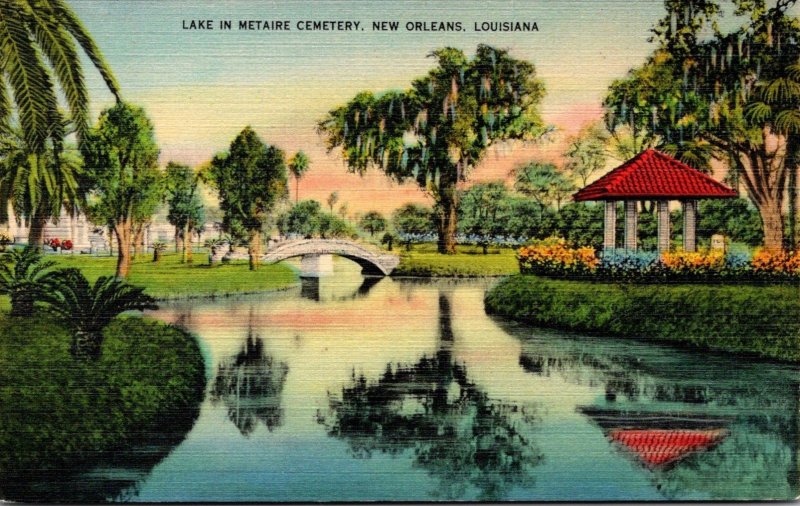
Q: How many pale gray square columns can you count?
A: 4